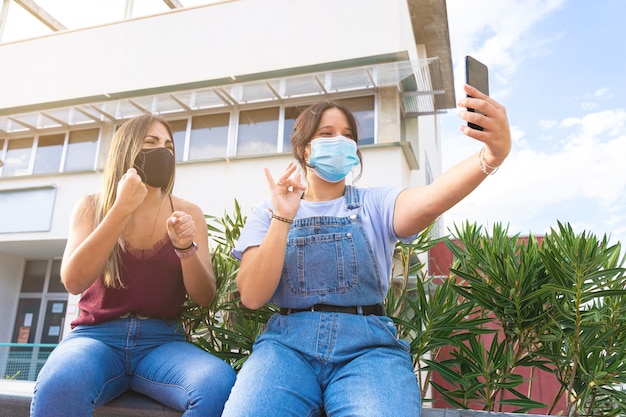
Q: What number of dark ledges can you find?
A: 1